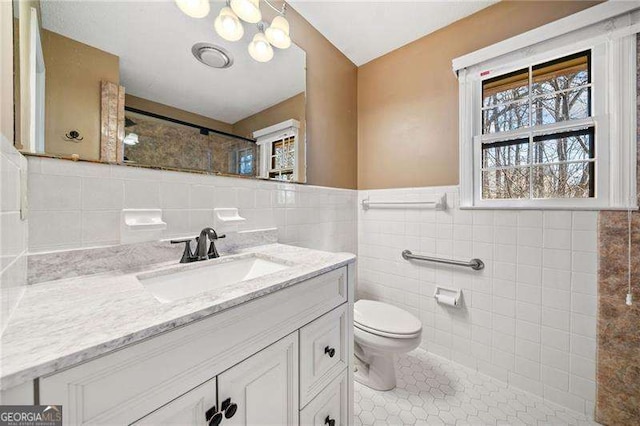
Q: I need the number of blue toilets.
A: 0